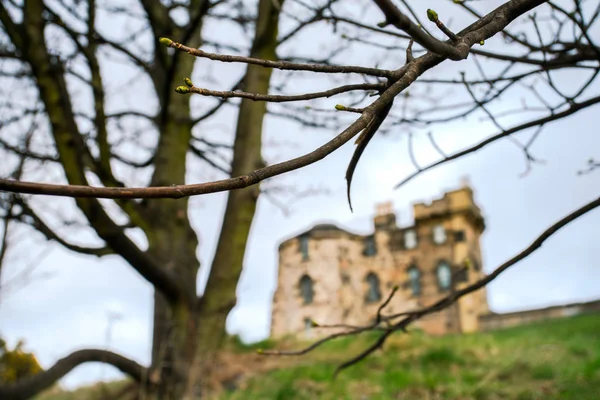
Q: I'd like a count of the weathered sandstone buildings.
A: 1